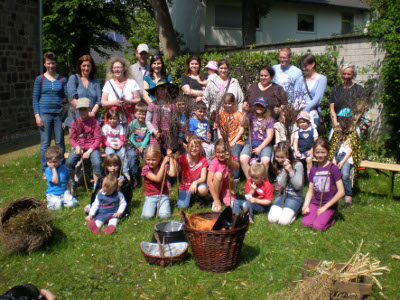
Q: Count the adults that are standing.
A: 11